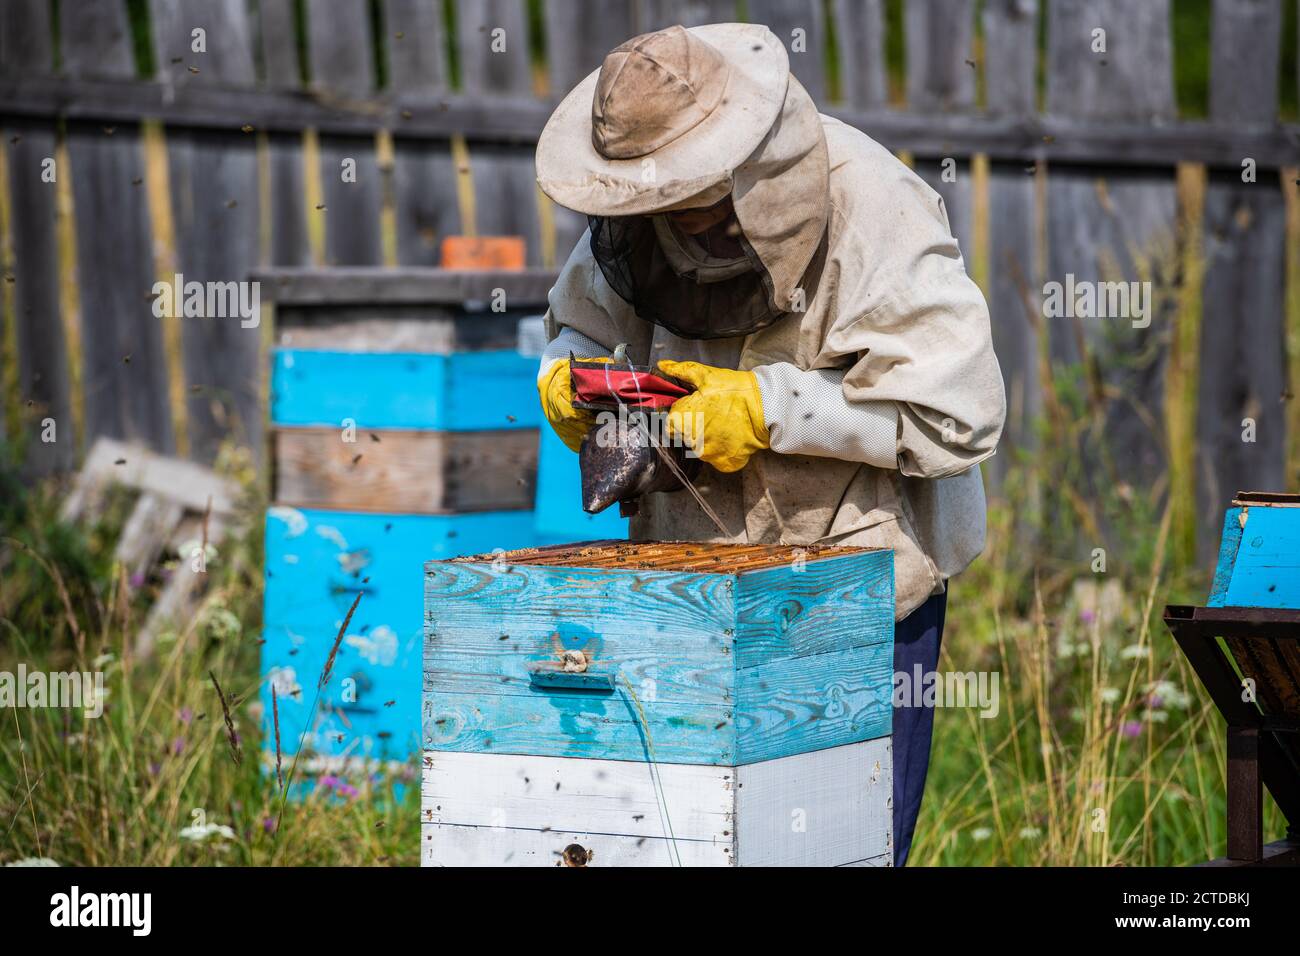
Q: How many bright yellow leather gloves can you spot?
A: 2